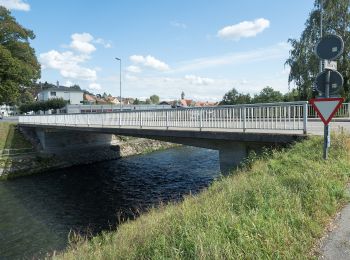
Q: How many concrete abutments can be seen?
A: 2